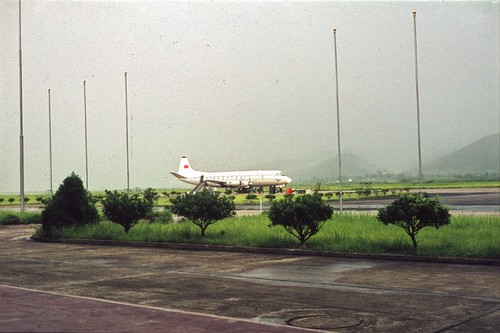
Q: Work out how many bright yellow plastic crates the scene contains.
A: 0